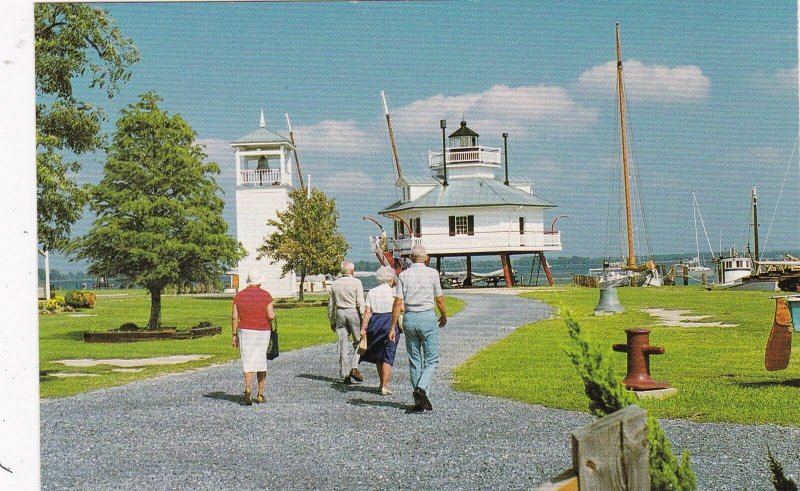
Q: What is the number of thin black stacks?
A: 2